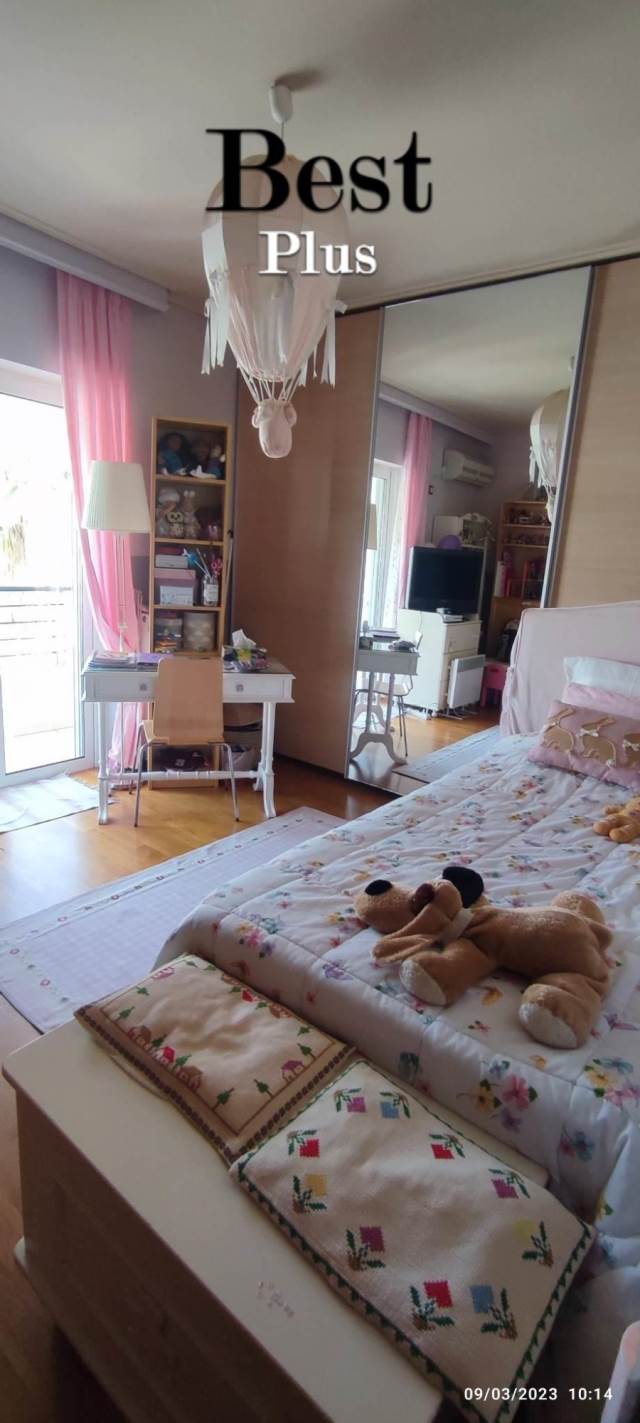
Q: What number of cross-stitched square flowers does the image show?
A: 10